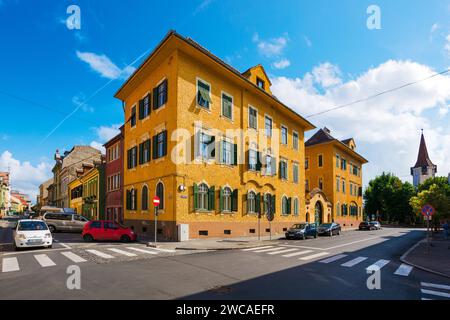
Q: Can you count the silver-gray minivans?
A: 1